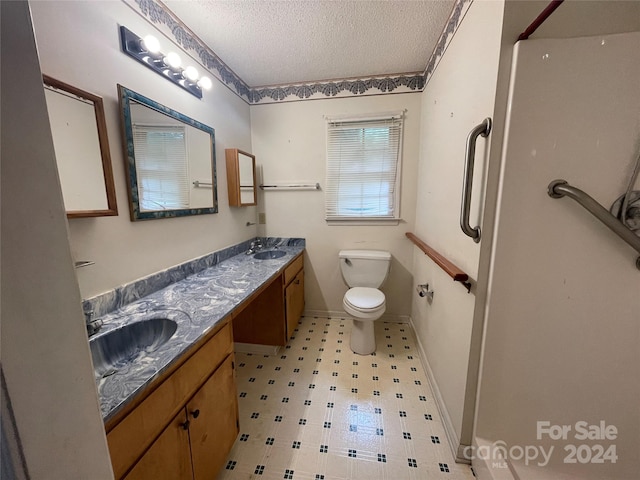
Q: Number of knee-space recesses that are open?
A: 1